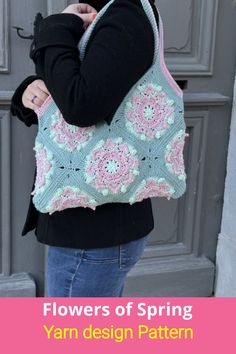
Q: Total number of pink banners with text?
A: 1